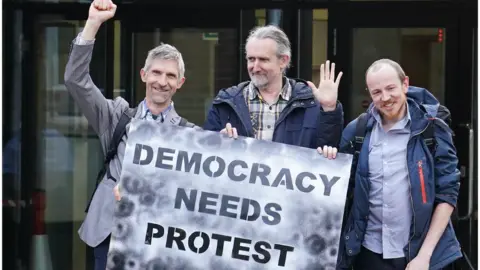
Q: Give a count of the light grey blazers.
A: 1